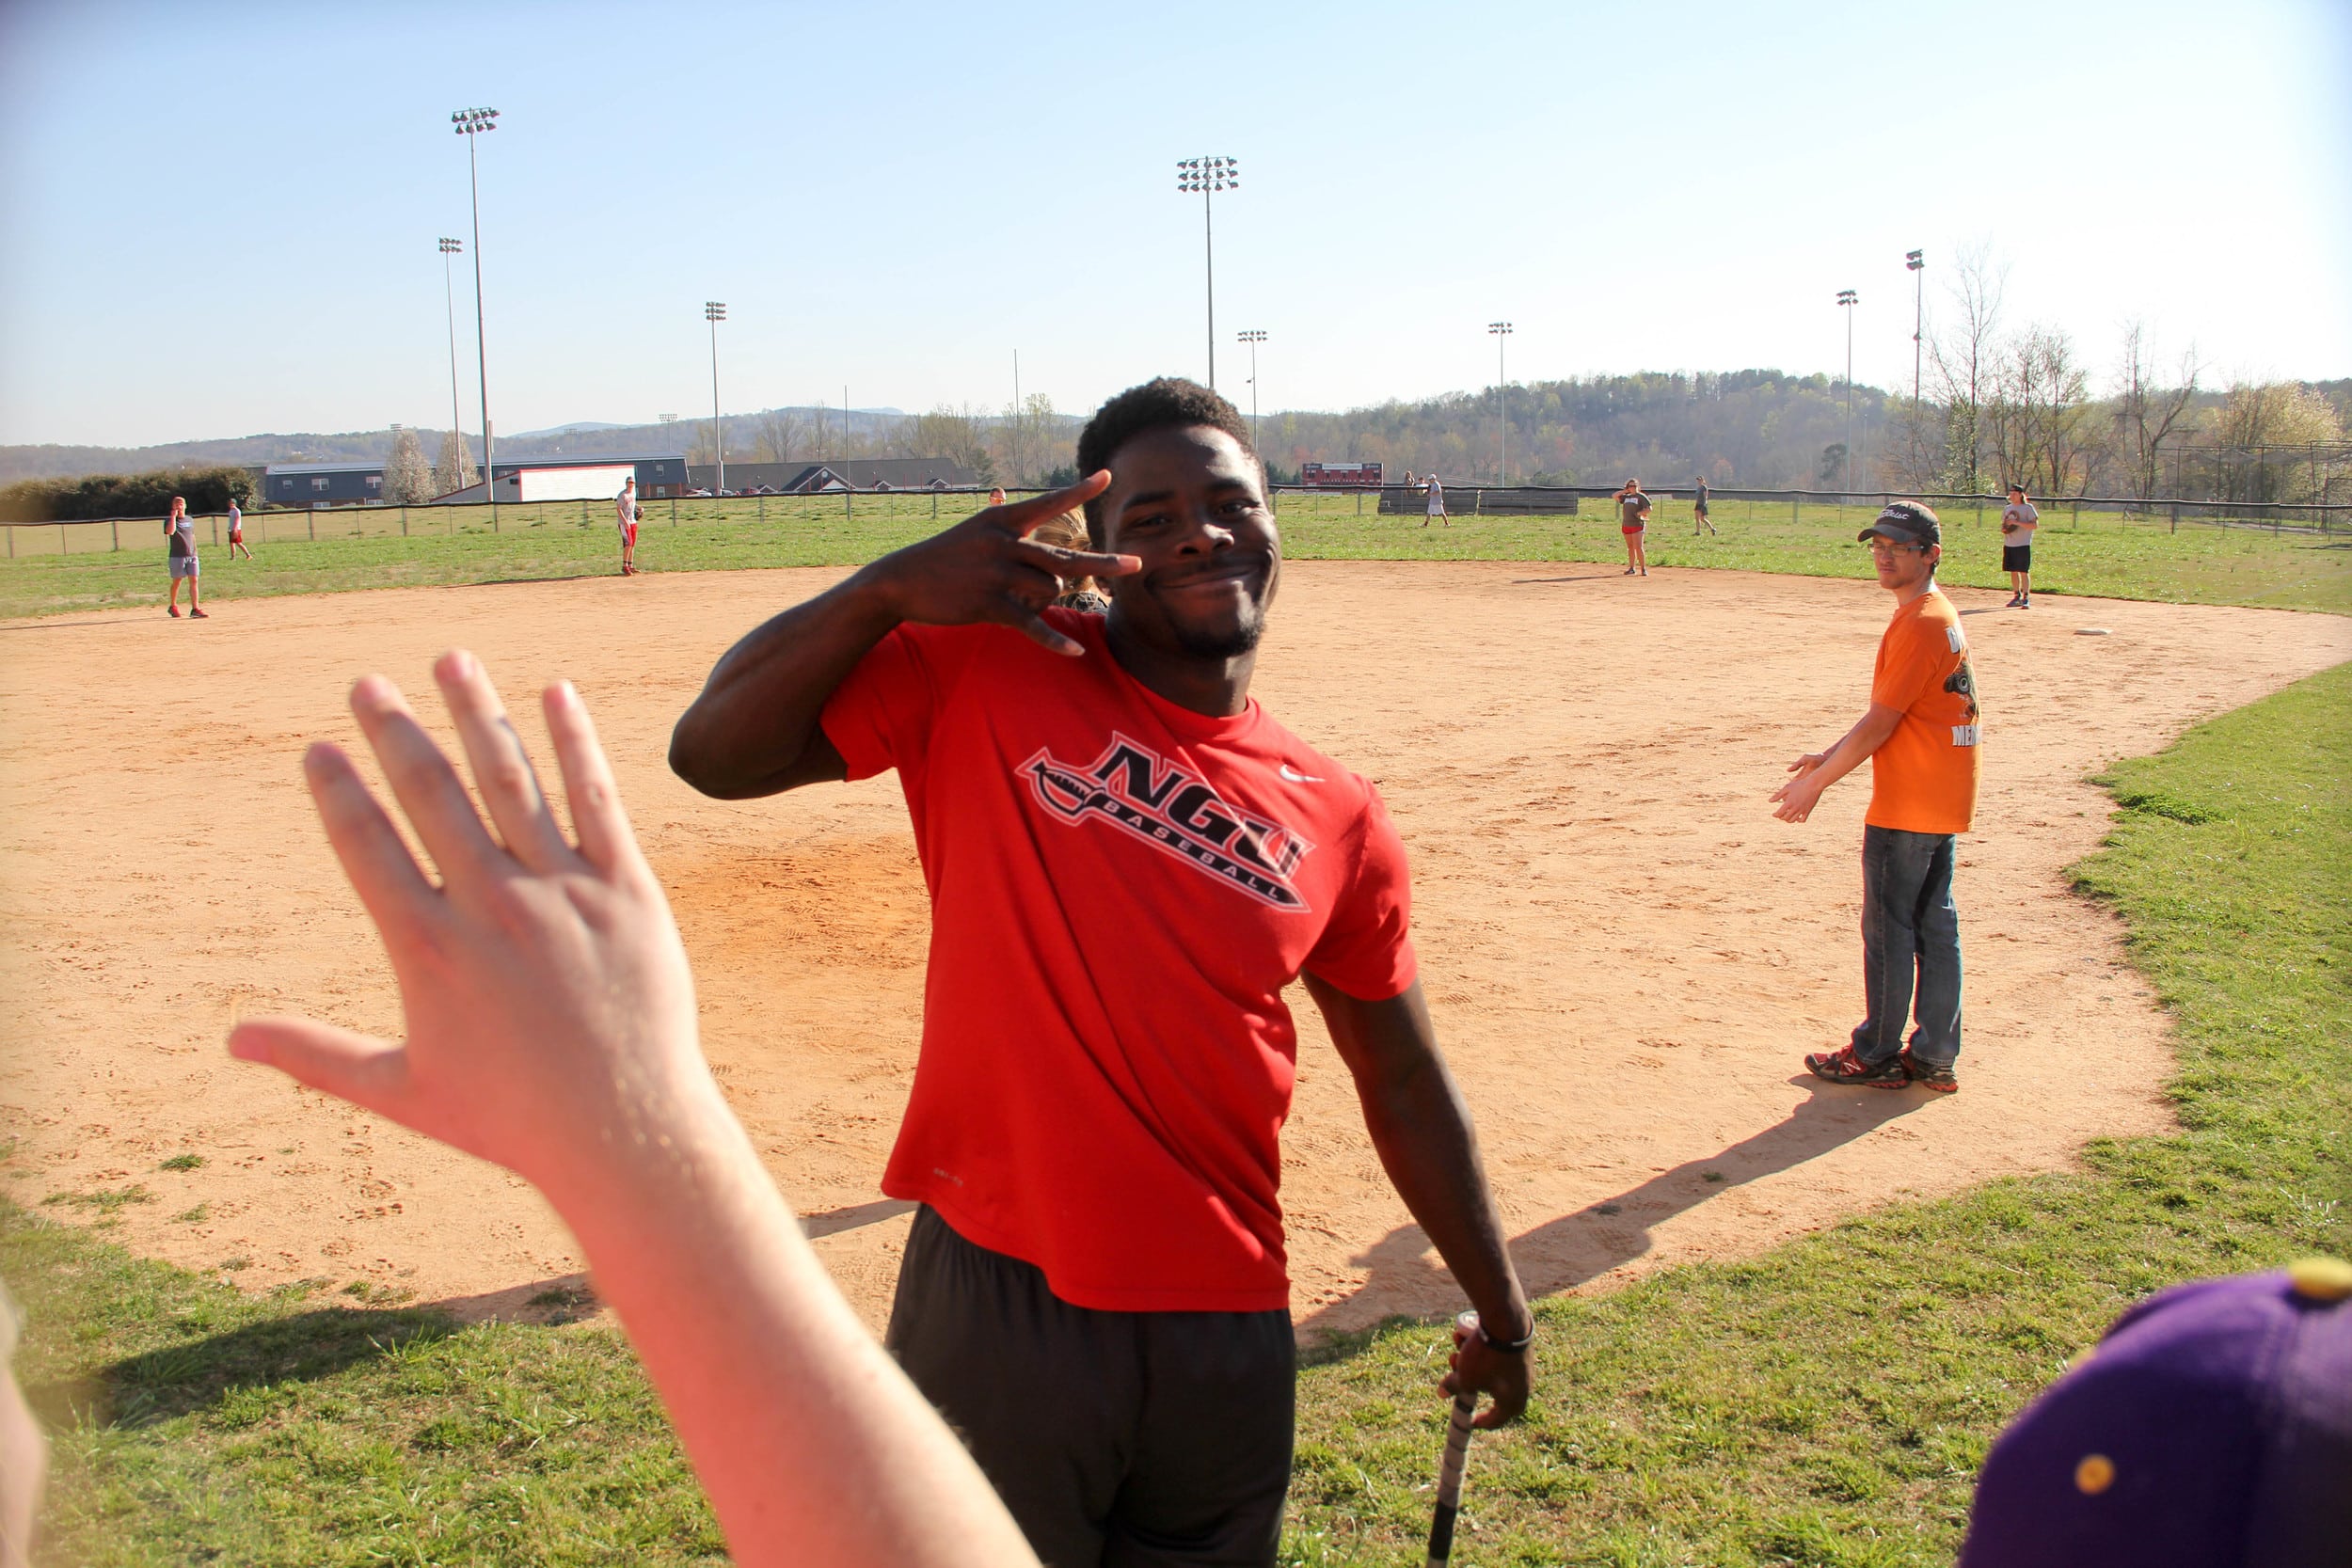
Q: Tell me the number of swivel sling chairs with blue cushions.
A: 0